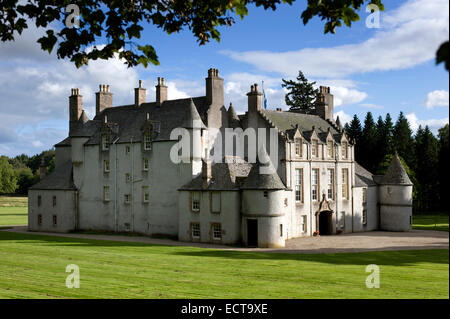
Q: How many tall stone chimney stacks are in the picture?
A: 7